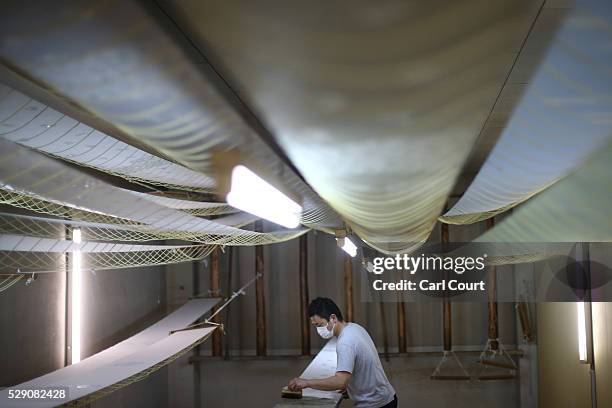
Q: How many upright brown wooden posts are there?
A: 7